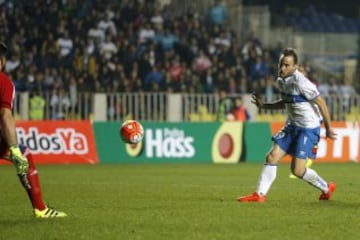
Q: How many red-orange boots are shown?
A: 2